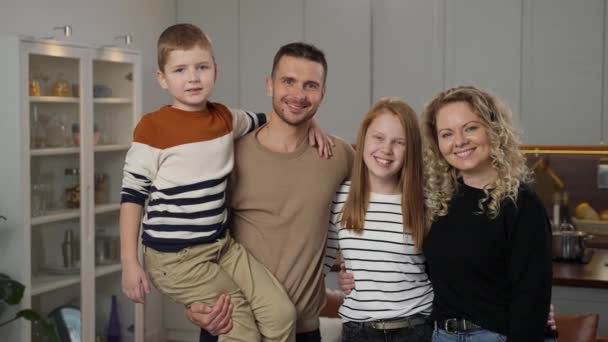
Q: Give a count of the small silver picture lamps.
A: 2